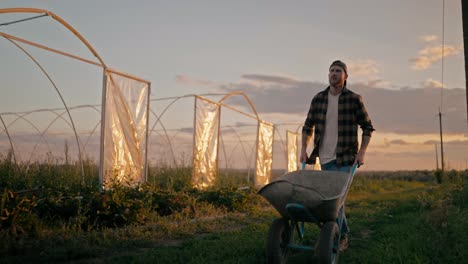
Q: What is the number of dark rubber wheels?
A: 2